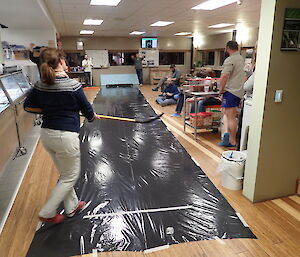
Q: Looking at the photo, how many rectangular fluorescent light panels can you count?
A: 8